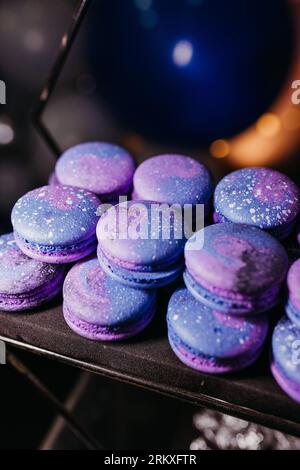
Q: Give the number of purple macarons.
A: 11